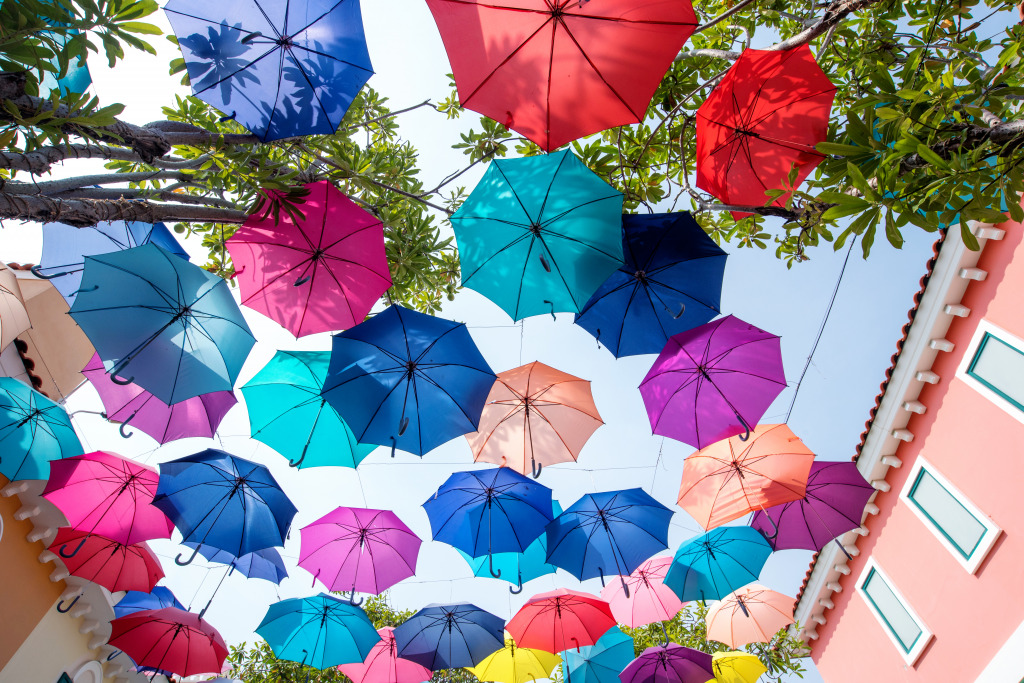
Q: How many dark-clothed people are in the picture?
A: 0